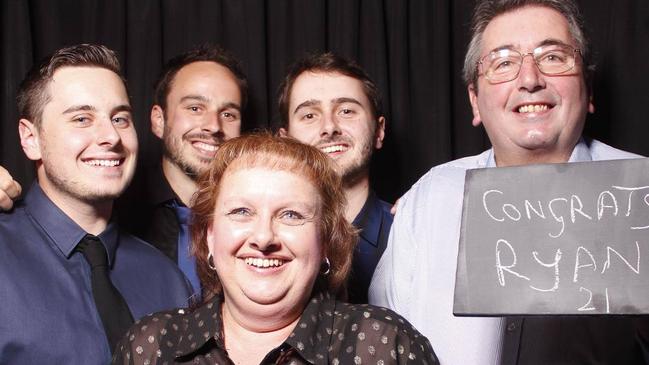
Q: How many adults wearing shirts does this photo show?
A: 5